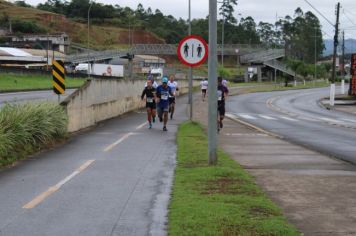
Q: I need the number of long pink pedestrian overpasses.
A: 0